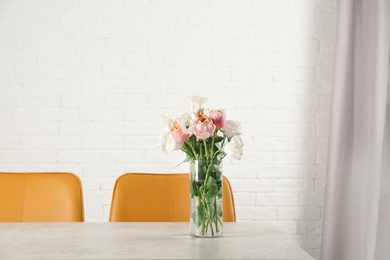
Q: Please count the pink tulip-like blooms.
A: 3